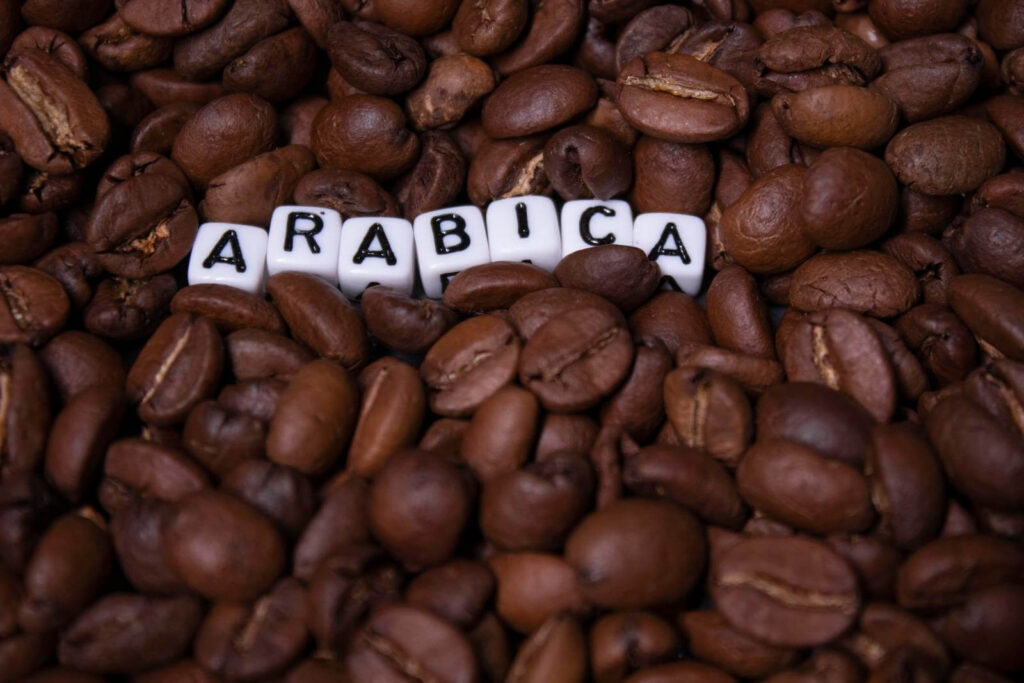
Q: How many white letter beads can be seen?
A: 7